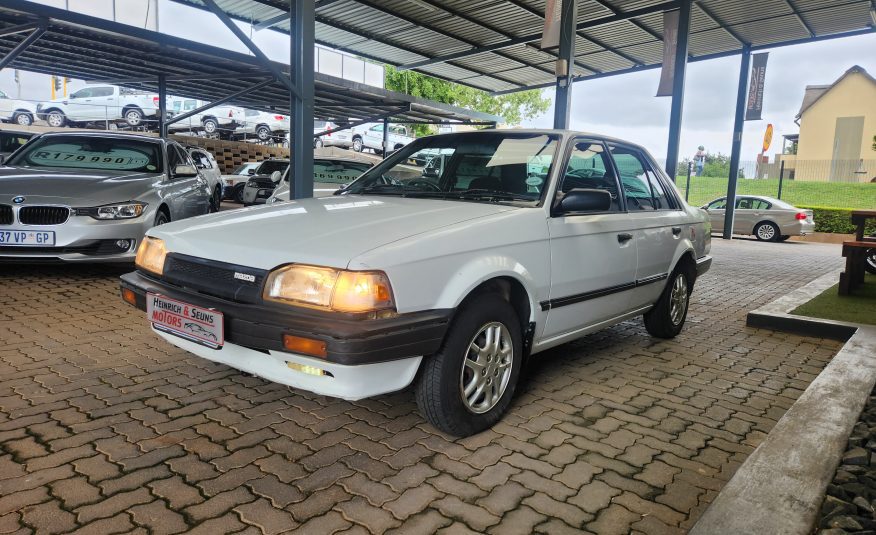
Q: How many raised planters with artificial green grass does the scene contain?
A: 1